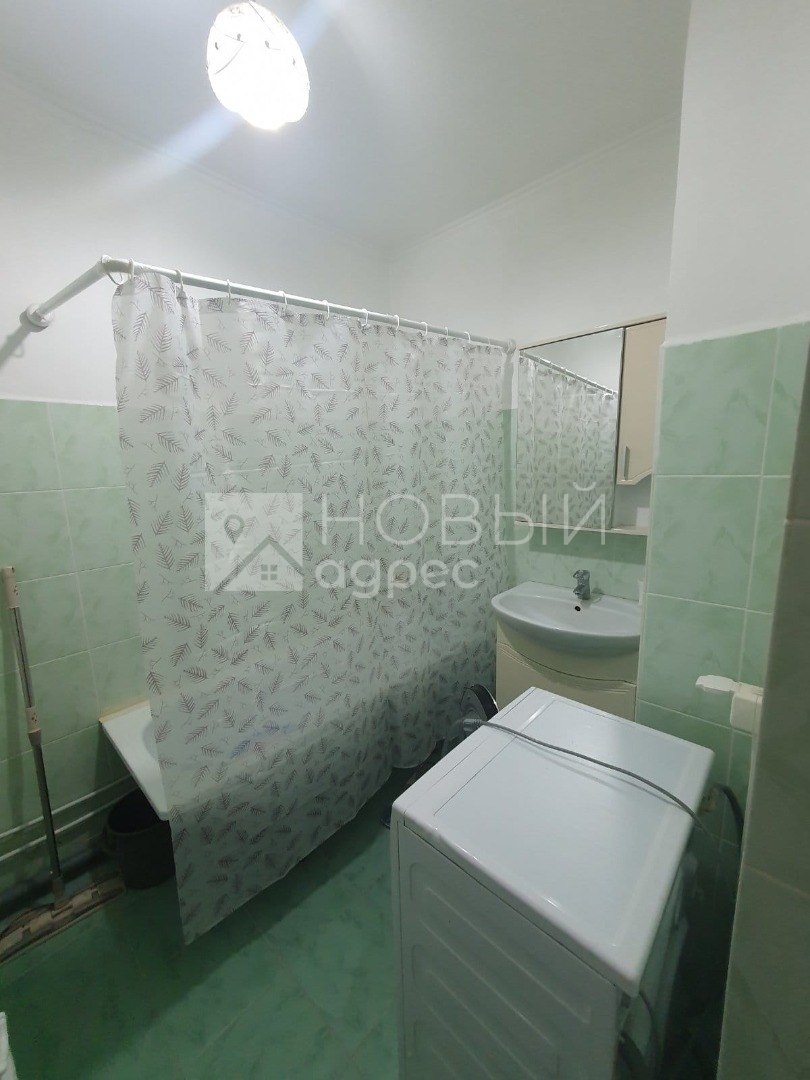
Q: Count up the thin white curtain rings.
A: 12